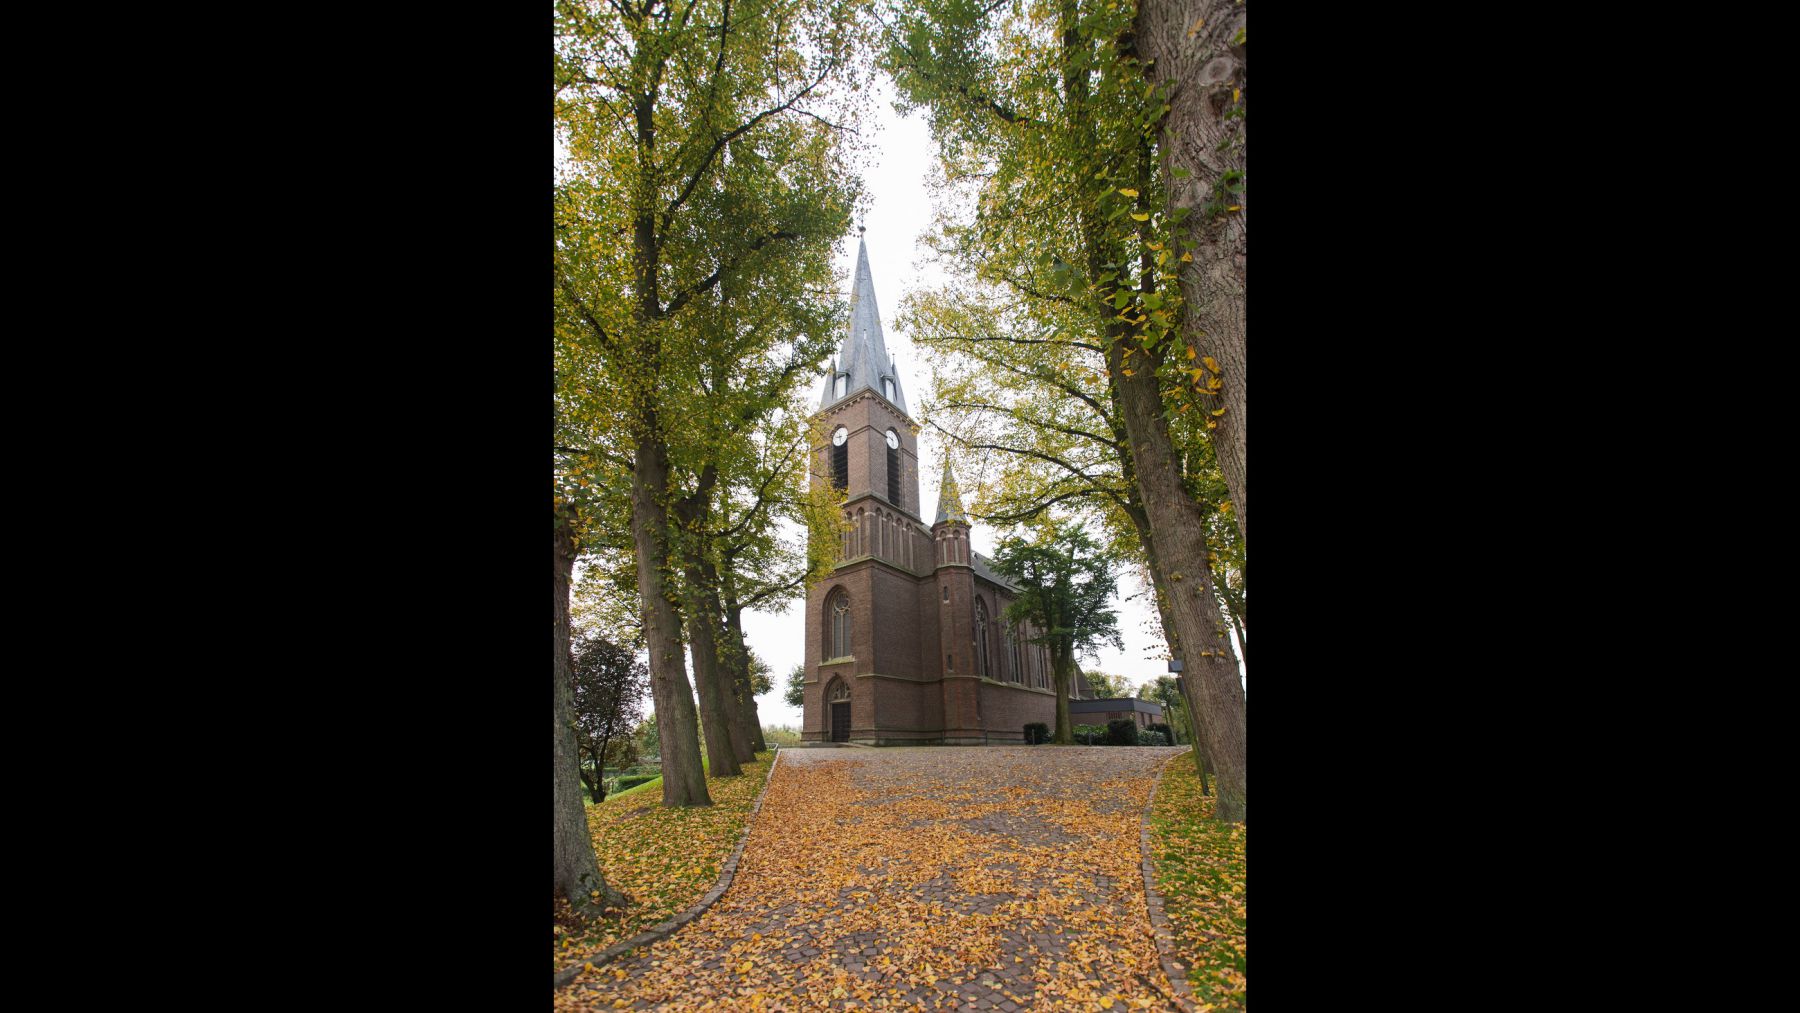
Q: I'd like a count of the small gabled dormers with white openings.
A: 2